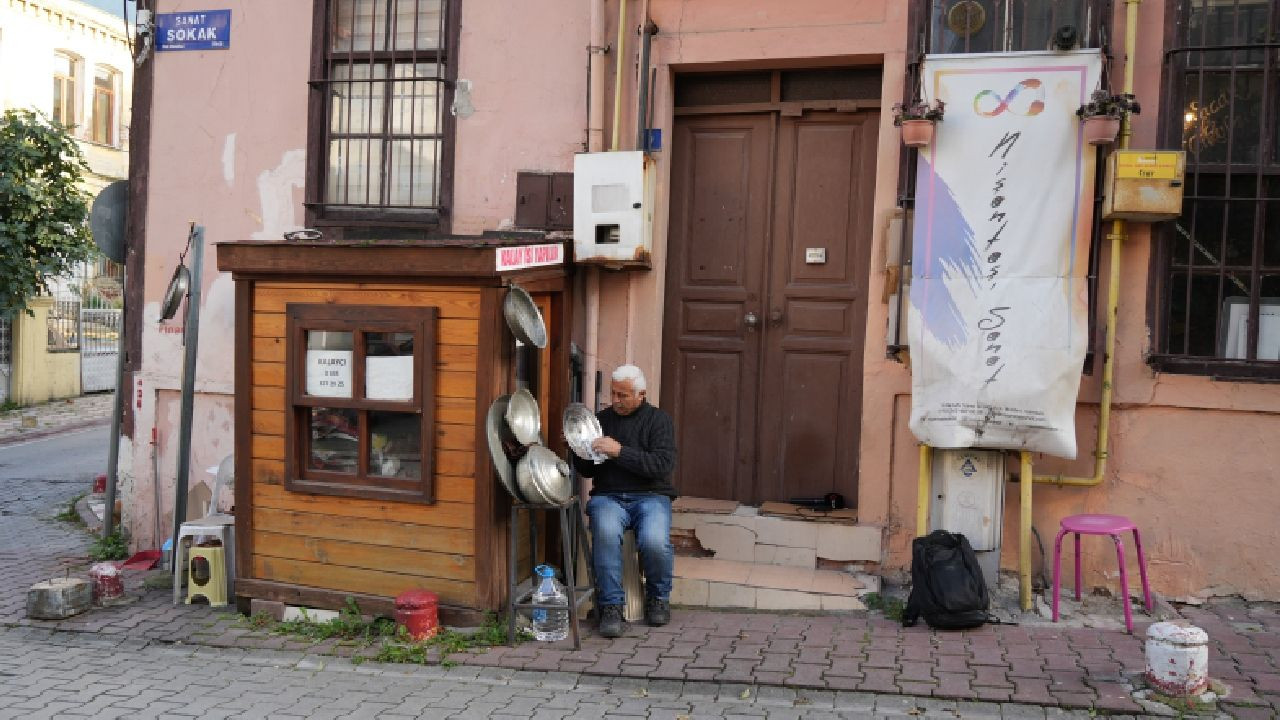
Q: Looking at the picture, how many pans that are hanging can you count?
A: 2